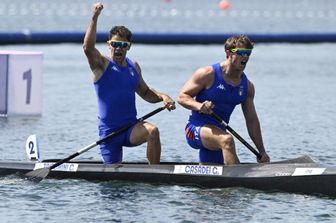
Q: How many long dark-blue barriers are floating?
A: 1